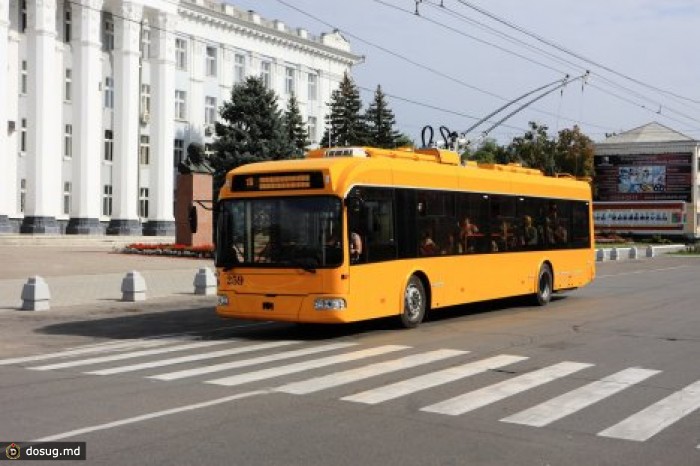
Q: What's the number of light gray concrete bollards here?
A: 7